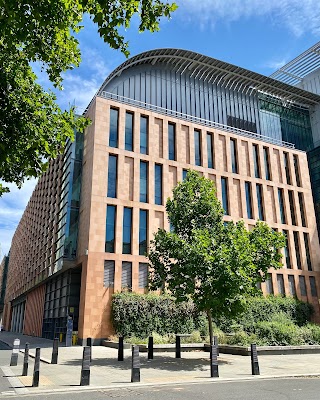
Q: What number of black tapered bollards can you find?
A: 12